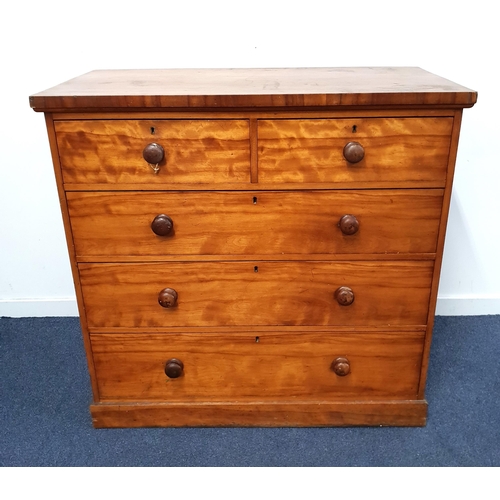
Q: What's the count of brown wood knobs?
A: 8